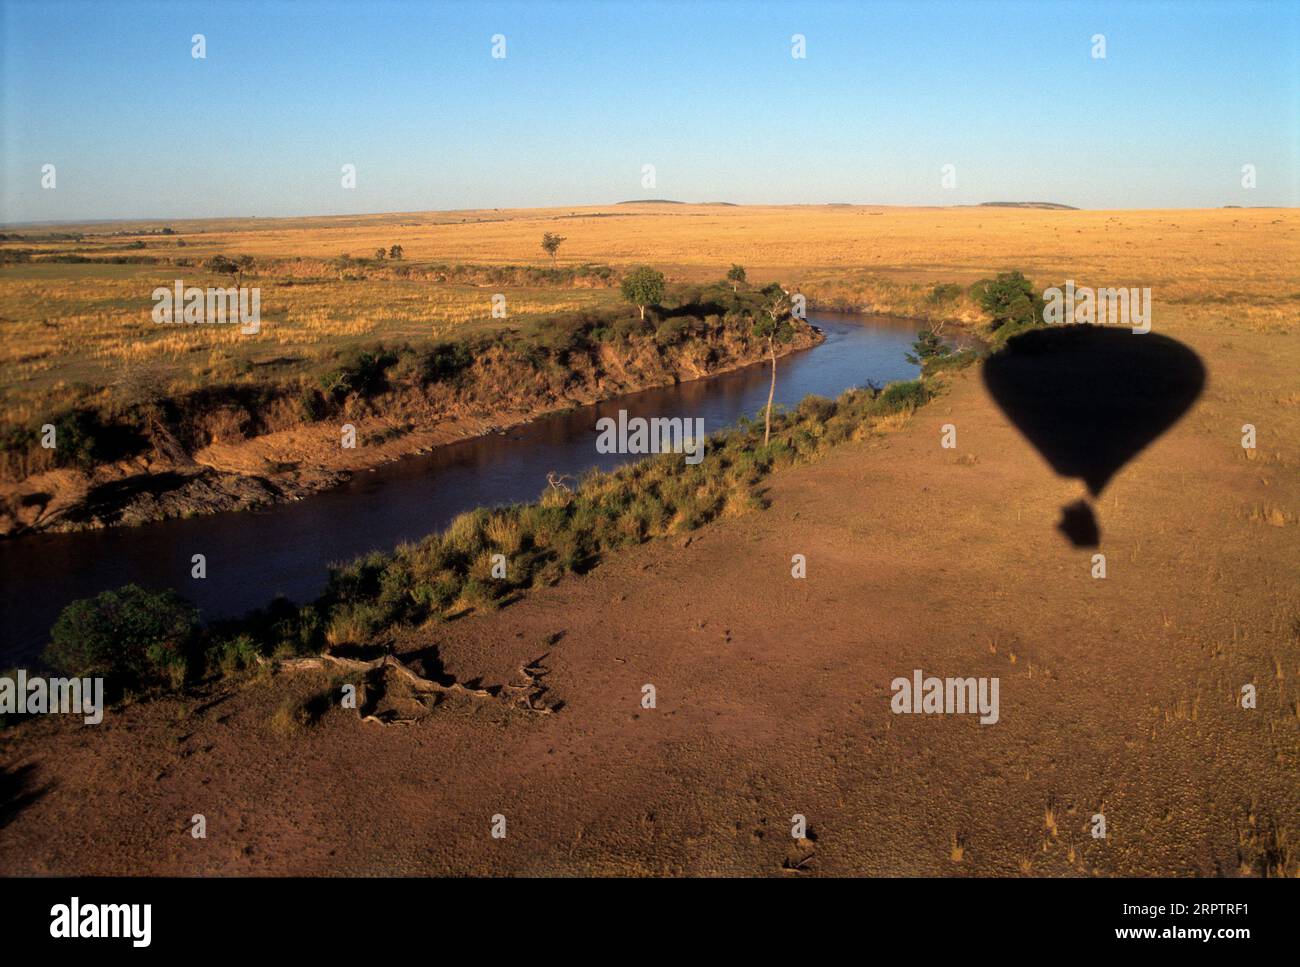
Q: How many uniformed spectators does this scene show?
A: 0